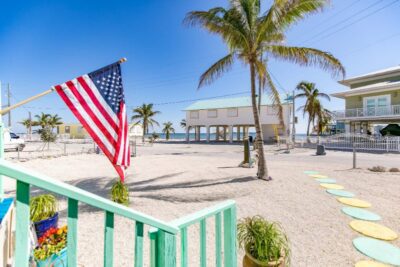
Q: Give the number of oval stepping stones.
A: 10